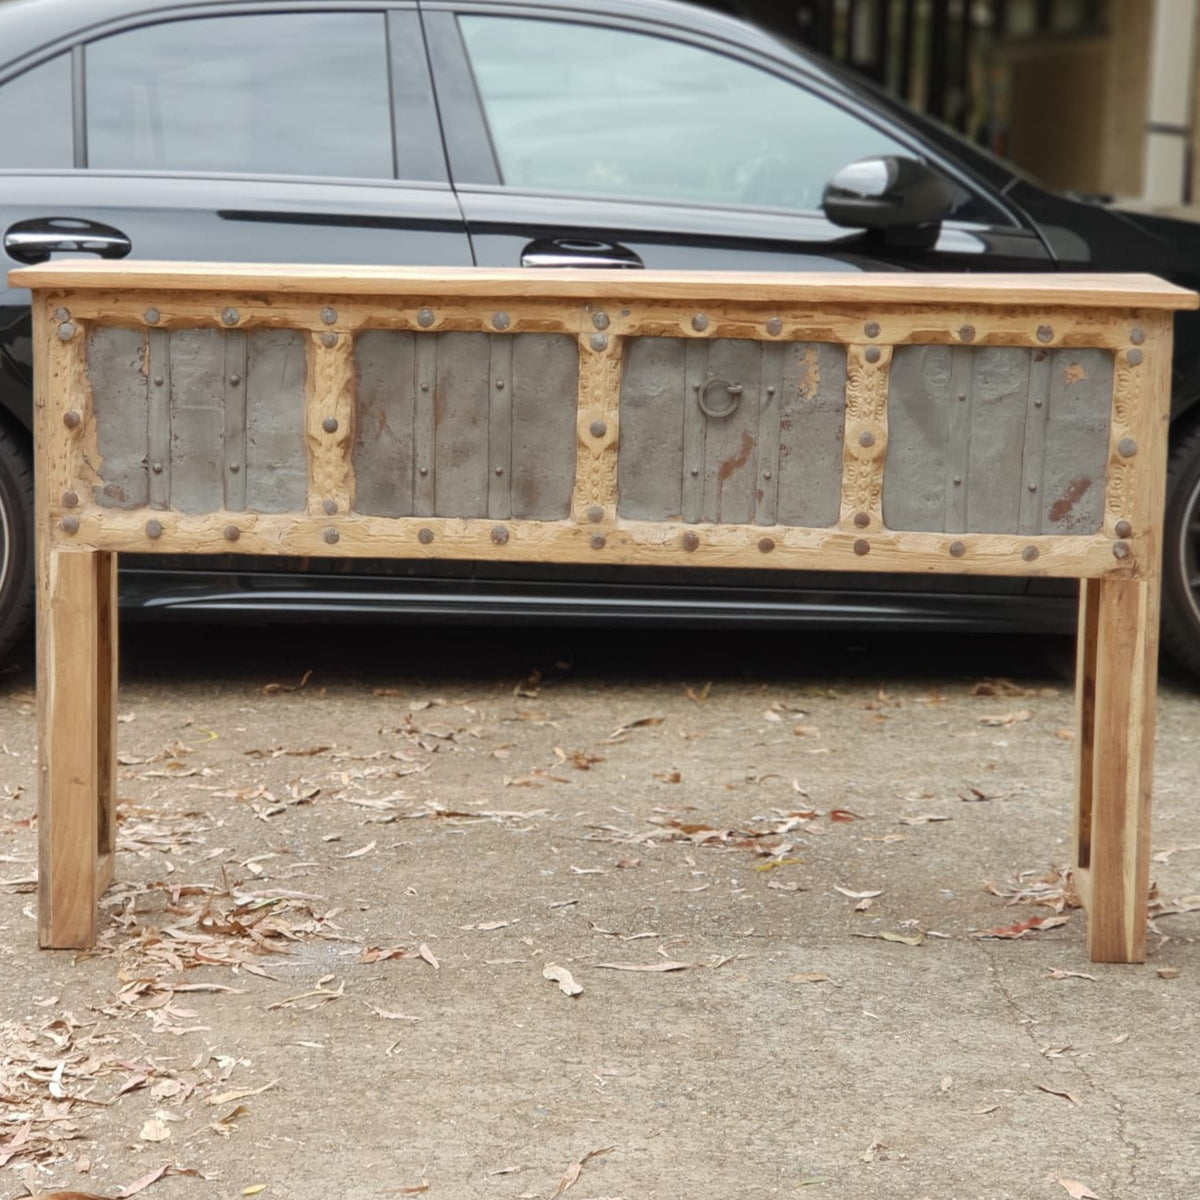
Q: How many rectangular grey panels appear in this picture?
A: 4